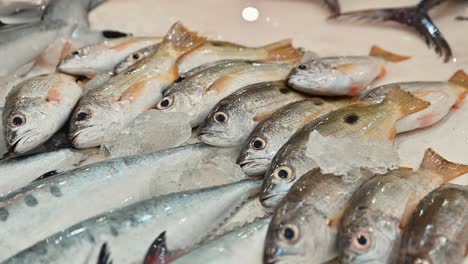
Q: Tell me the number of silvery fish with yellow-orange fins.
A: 13